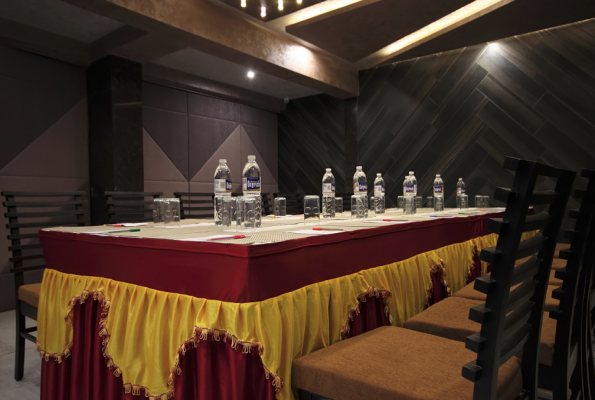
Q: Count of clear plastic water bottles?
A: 9